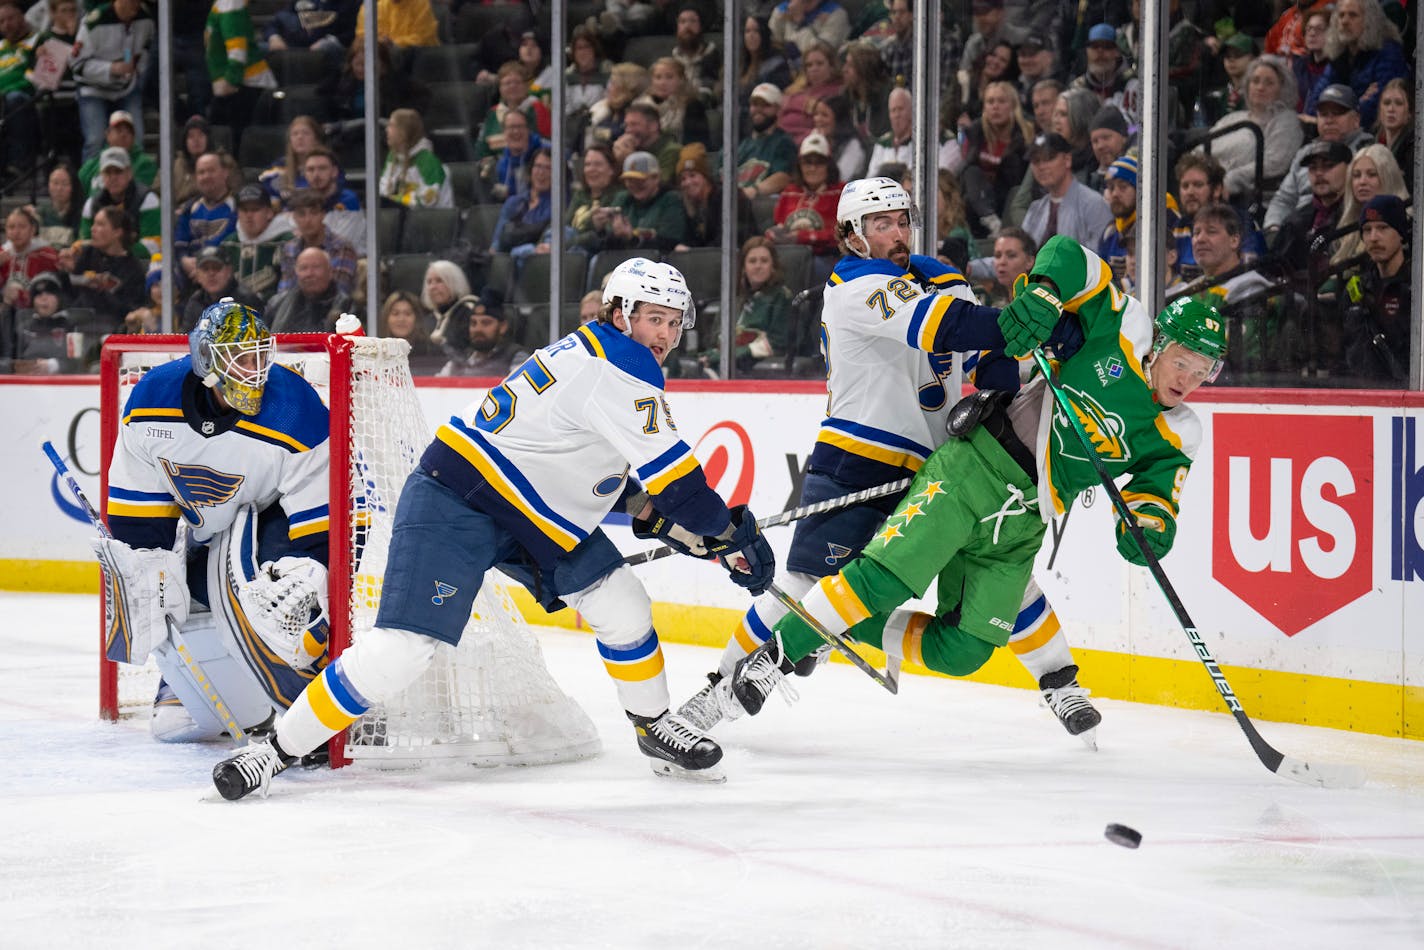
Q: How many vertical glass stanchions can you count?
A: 7